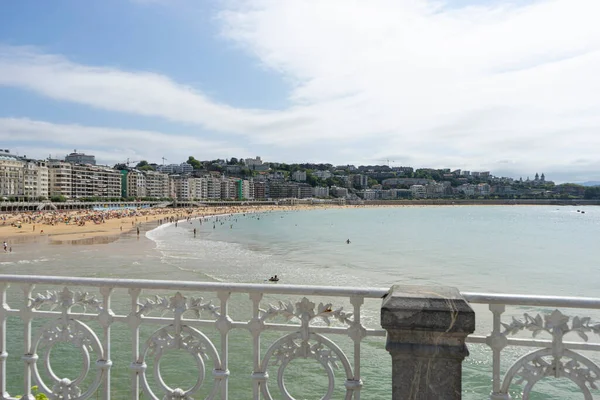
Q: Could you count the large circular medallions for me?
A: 4